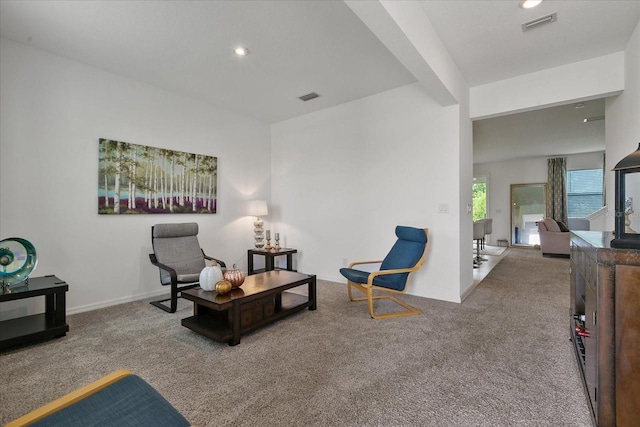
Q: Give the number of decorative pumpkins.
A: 3